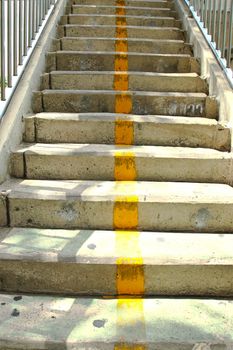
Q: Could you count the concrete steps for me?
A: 13